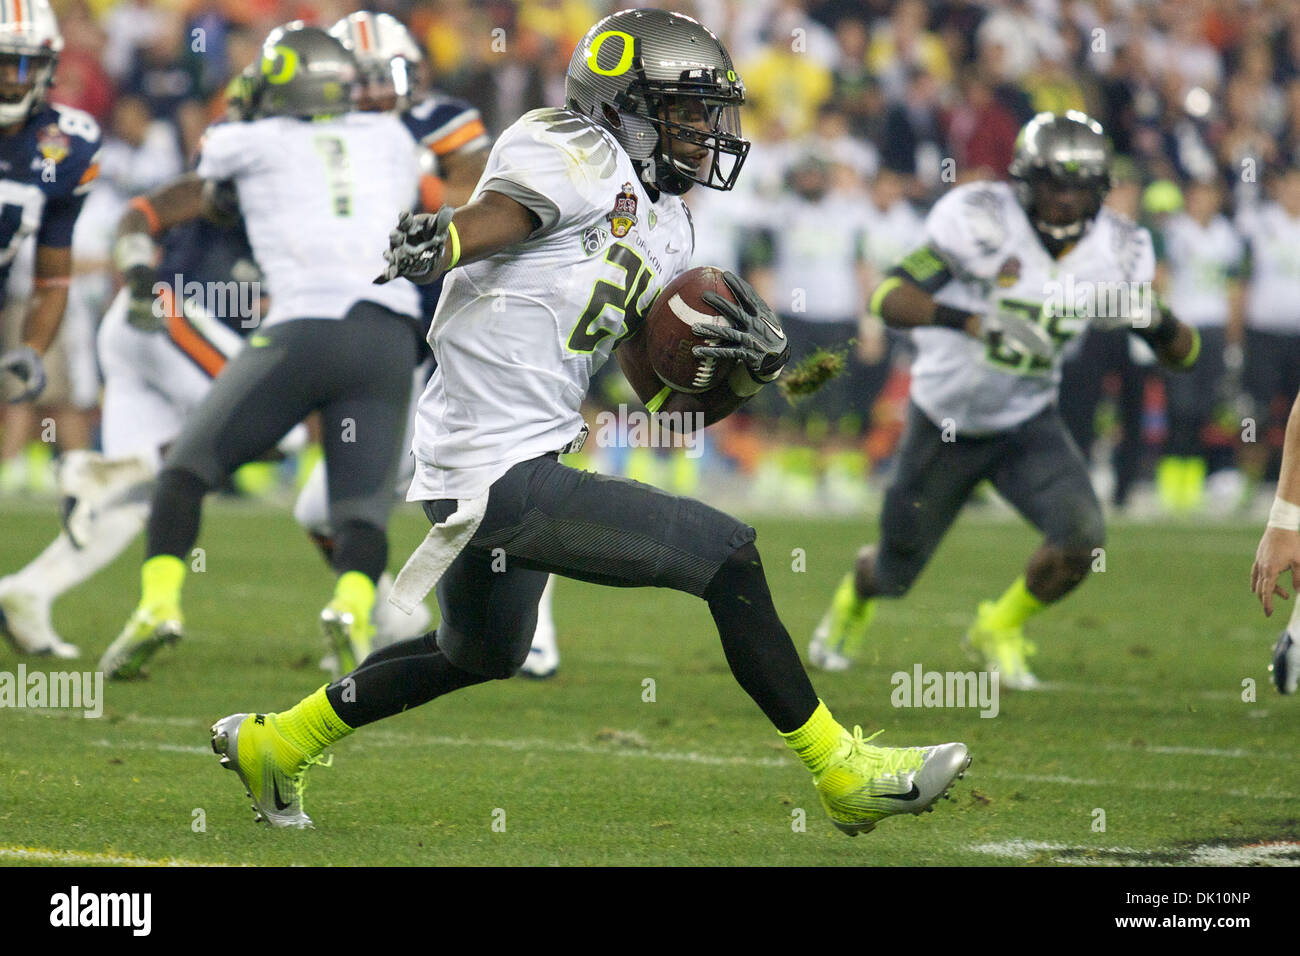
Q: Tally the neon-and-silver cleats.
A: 6